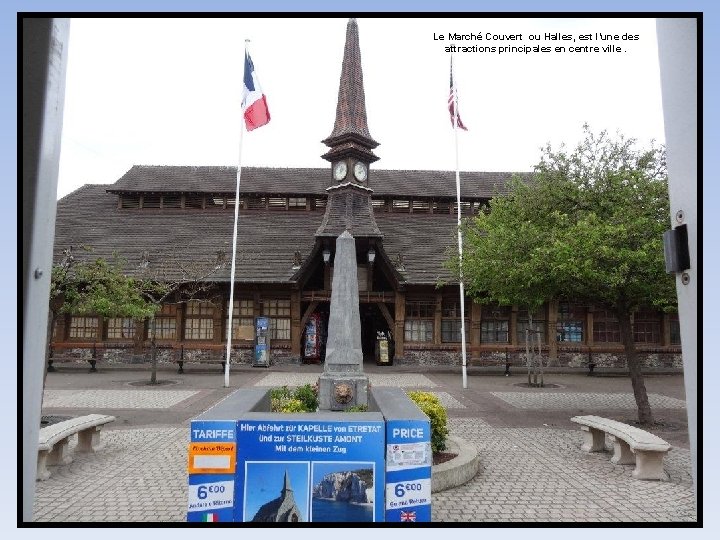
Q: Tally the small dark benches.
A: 4